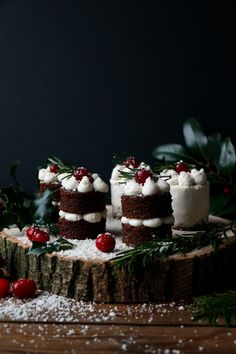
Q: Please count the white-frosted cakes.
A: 2